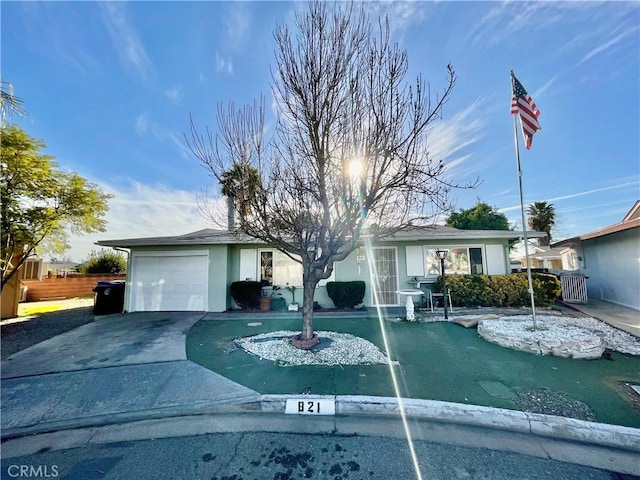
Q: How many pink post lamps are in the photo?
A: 0